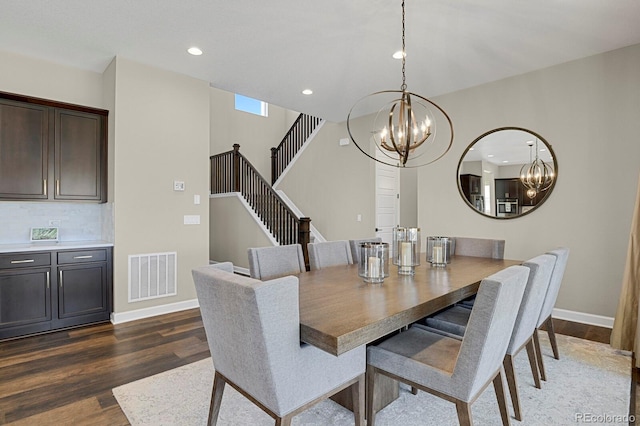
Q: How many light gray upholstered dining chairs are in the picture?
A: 8